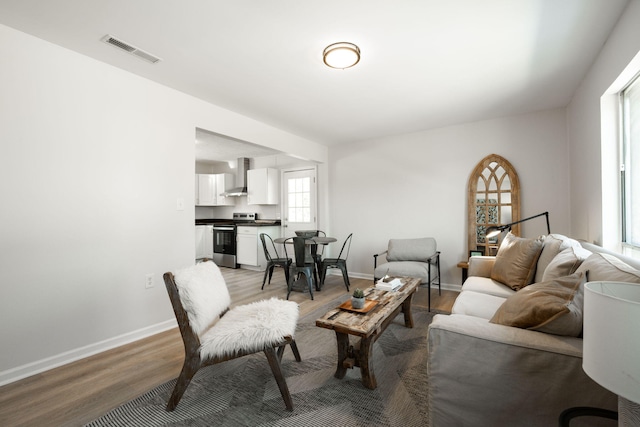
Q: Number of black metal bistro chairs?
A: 4